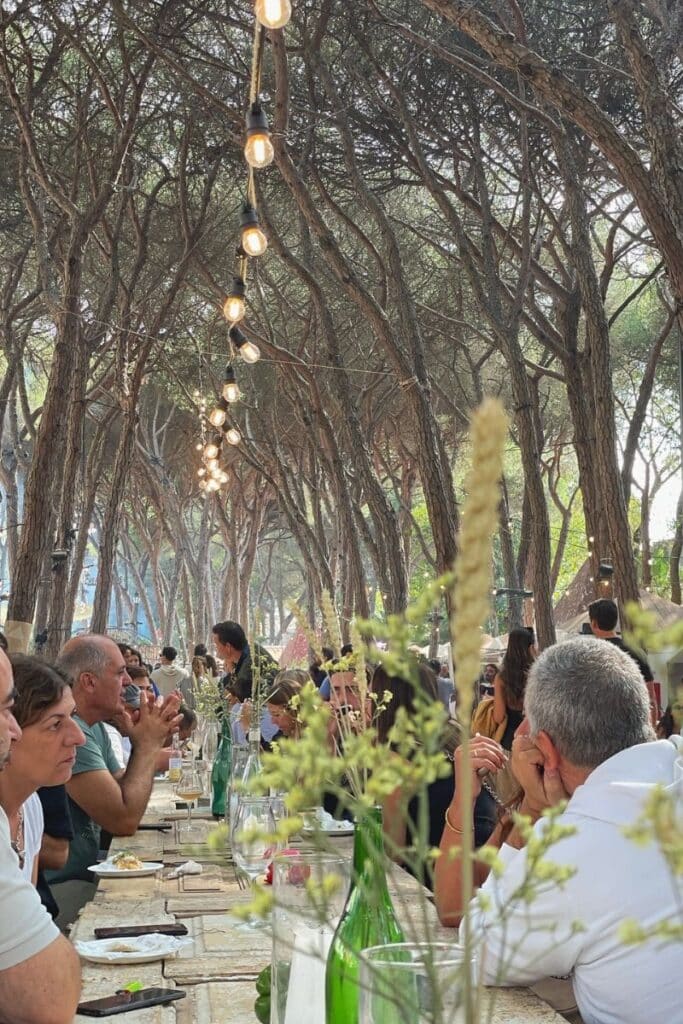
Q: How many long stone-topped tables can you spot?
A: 1